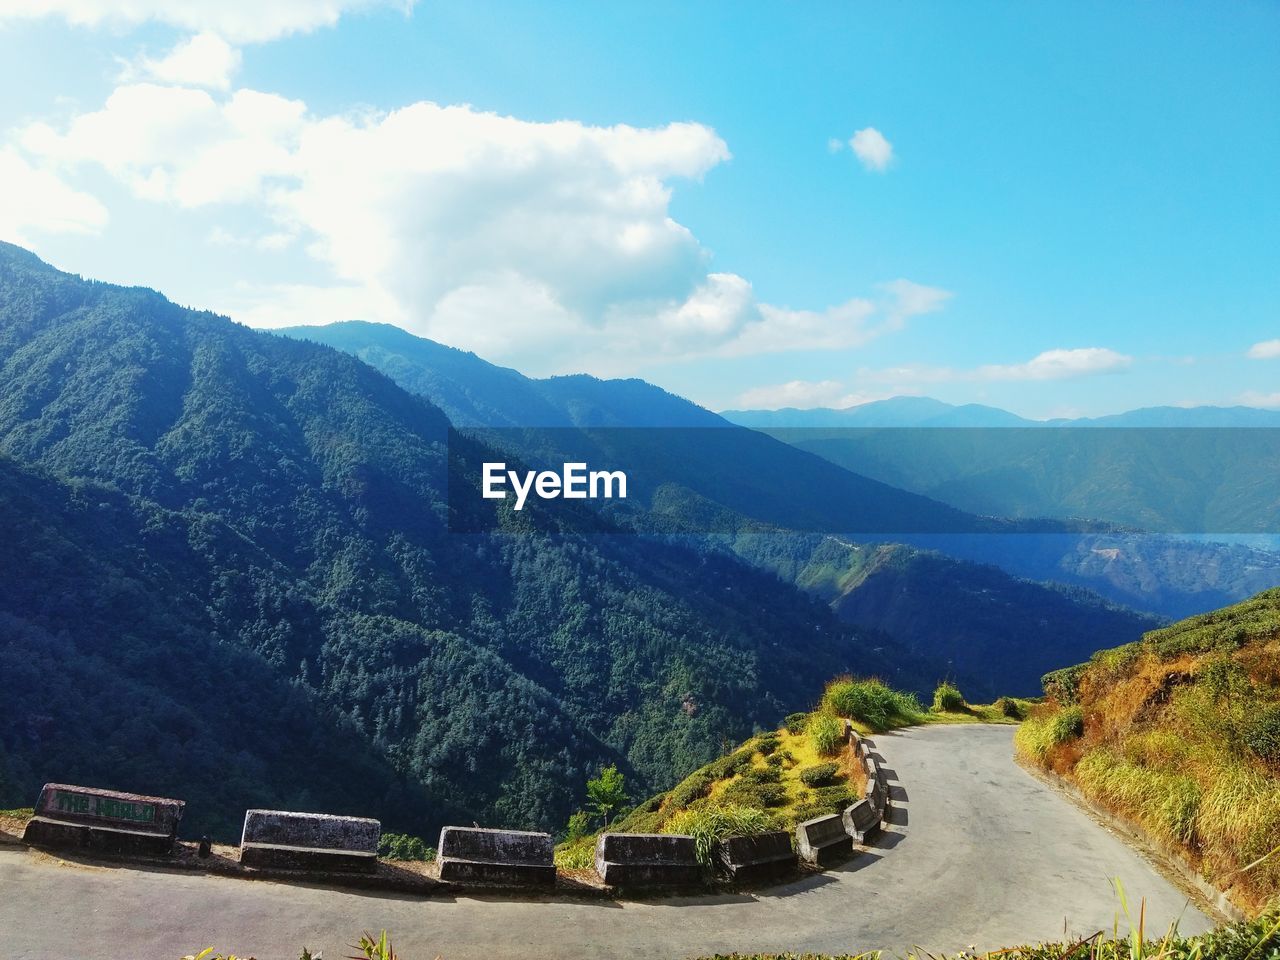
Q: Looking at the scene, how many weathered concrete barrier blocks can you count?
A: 12